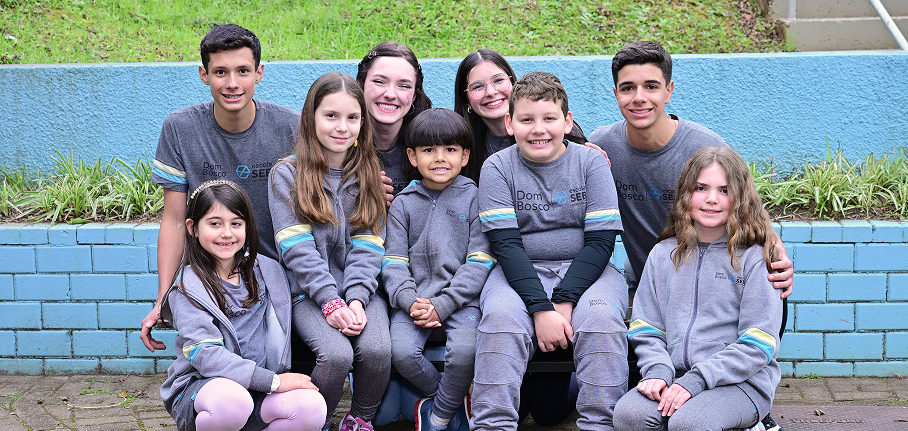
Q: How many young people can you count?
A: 9